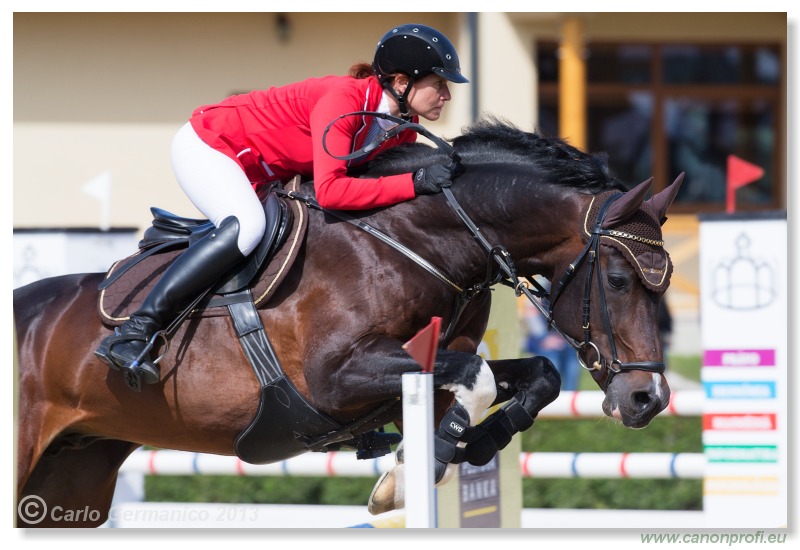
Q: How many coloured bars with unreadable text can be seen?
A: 5